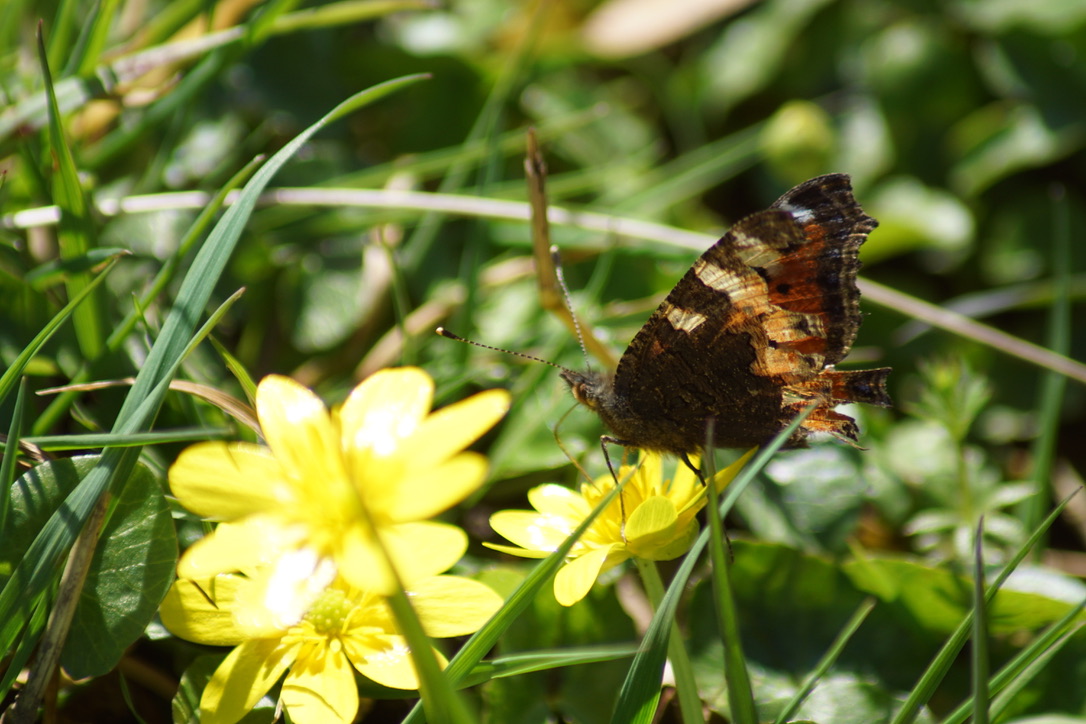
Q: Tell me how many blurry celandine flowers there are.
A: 1